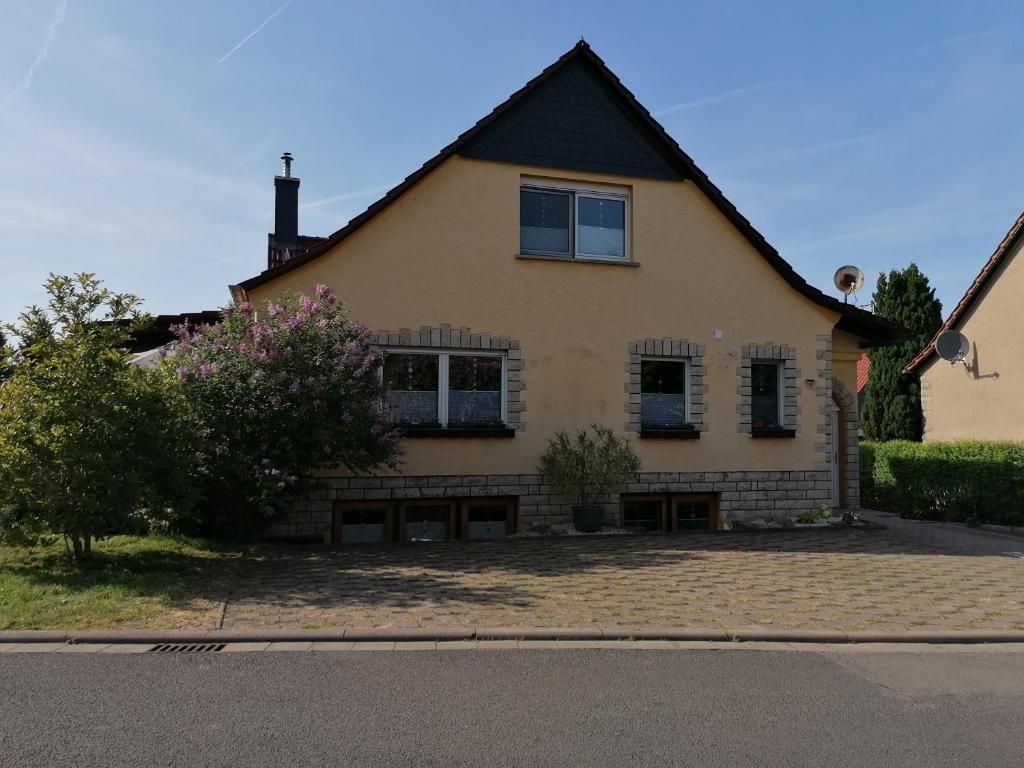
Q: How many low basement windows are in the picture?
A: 5